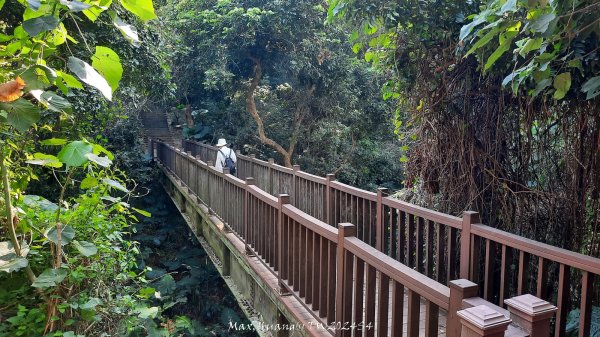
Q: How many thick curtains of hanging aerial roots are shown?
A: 1